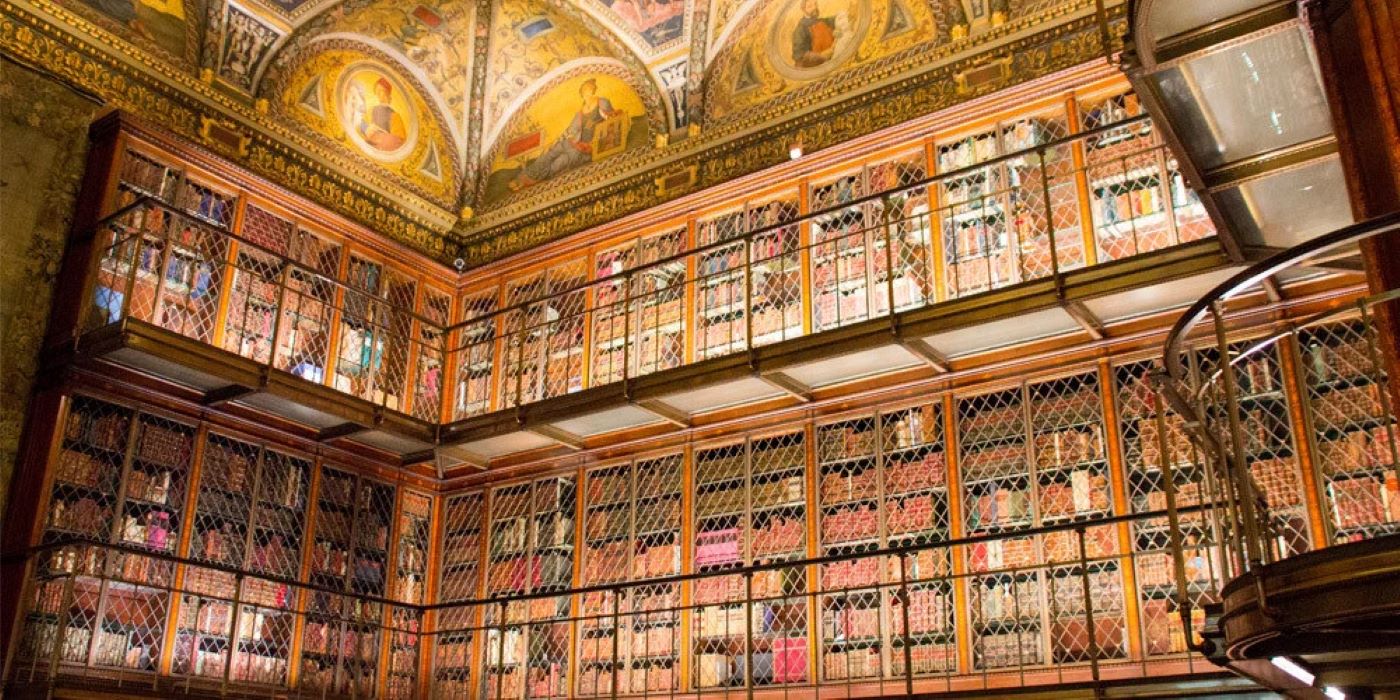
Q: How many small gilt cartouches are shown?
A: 3